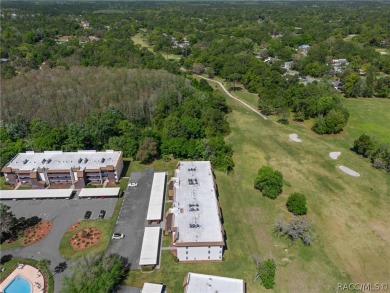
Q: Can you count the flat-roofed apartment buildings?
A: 3